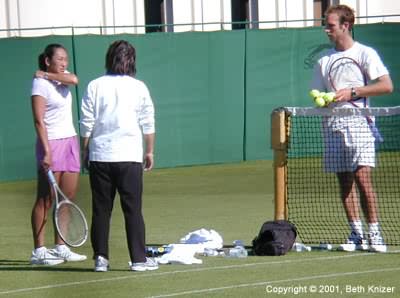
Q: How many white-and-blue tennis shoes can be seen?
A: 2